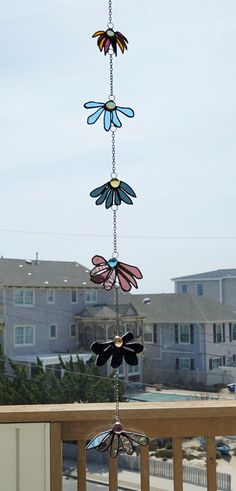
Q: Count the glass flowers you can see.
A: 6